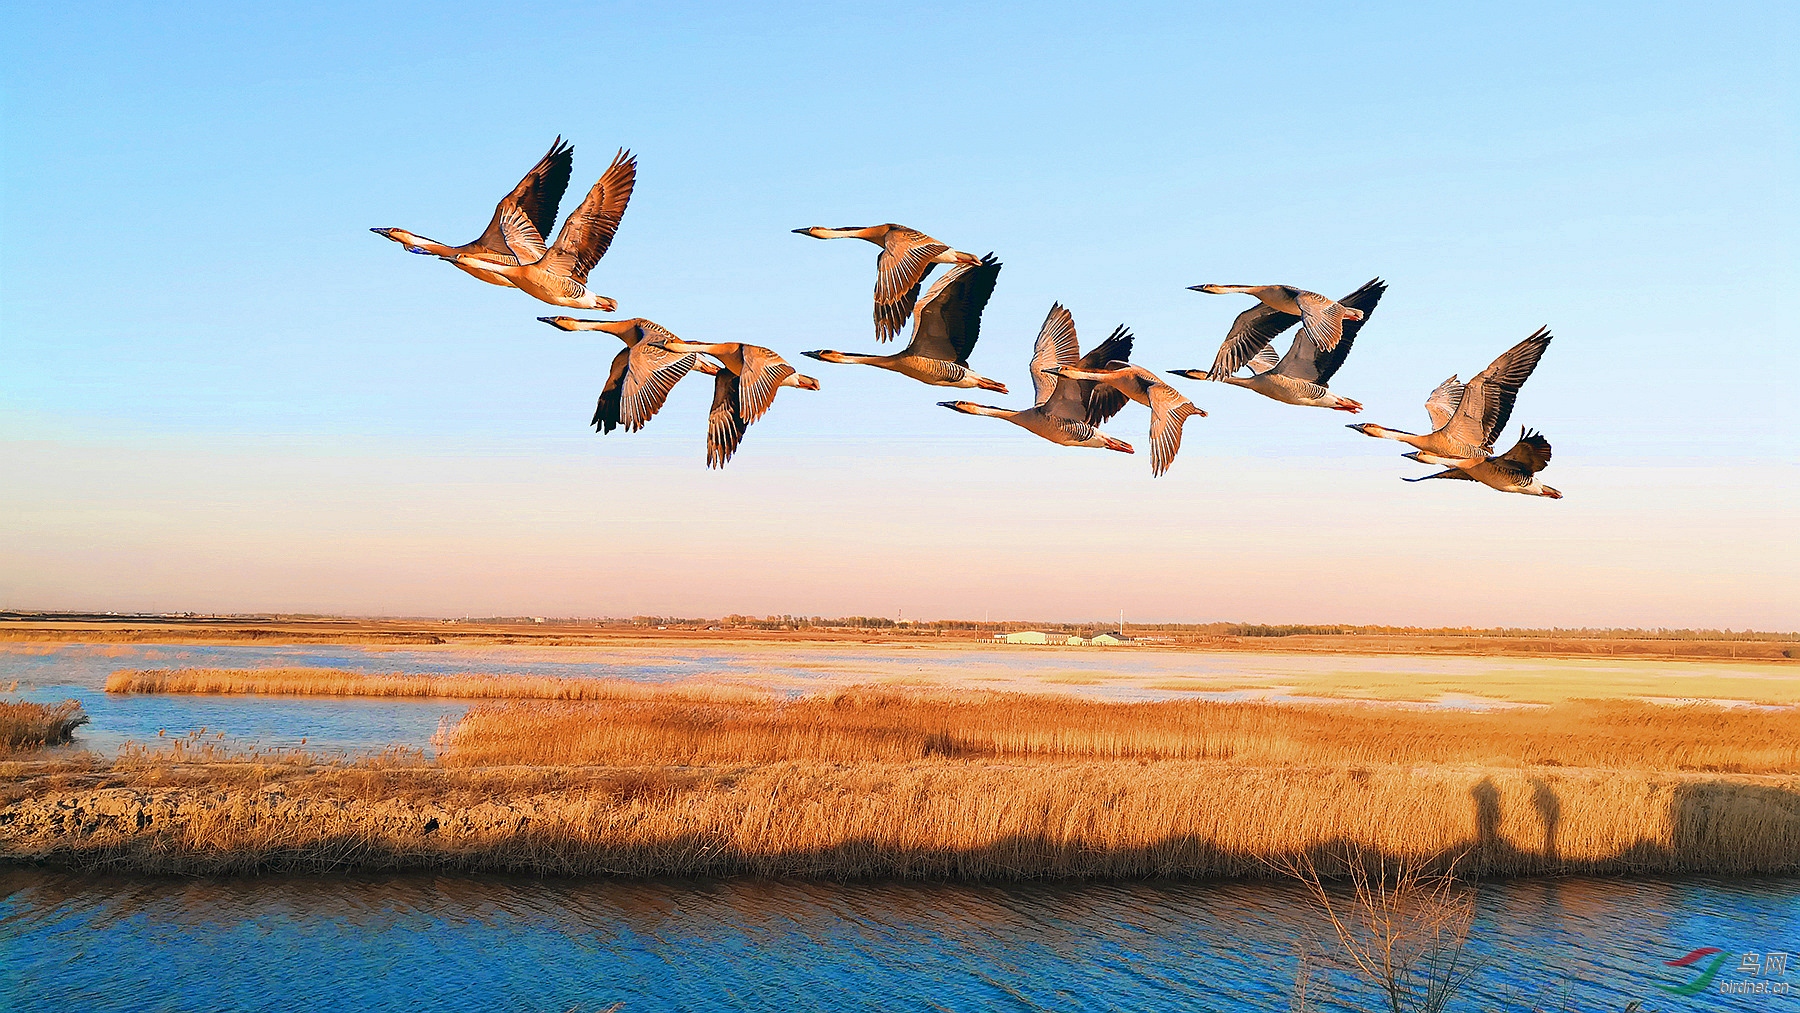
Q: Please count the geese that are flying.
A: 12